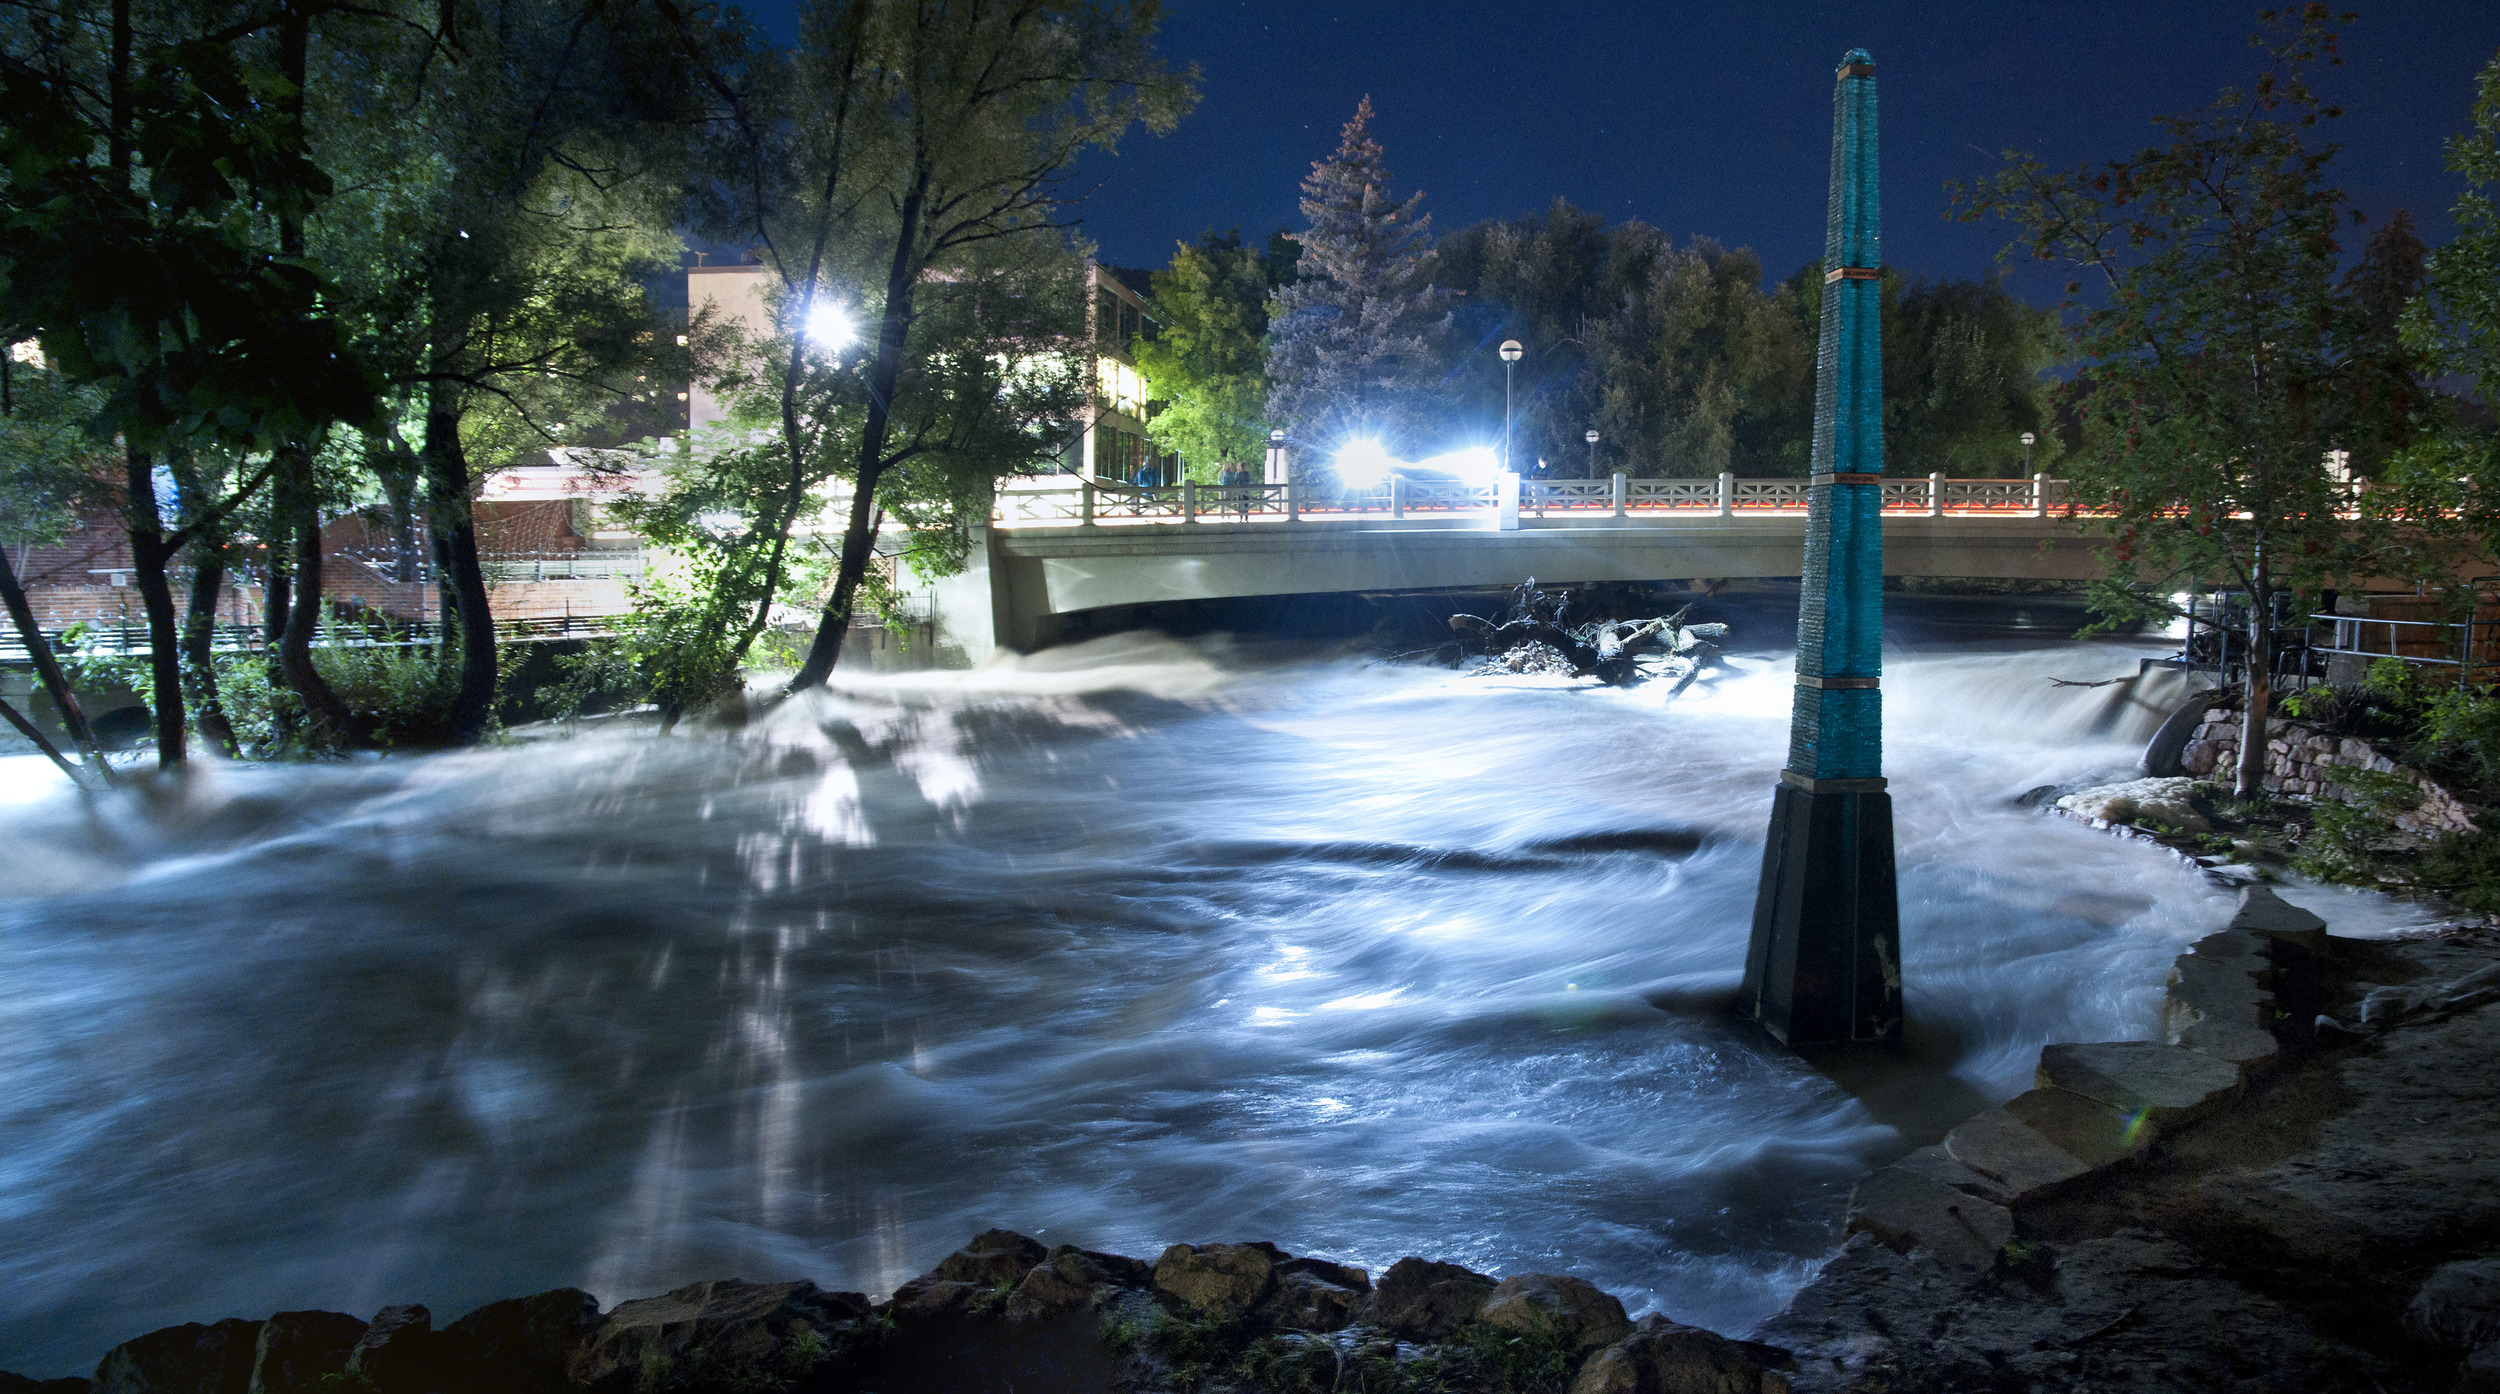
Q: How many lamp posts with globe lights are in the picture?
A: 4